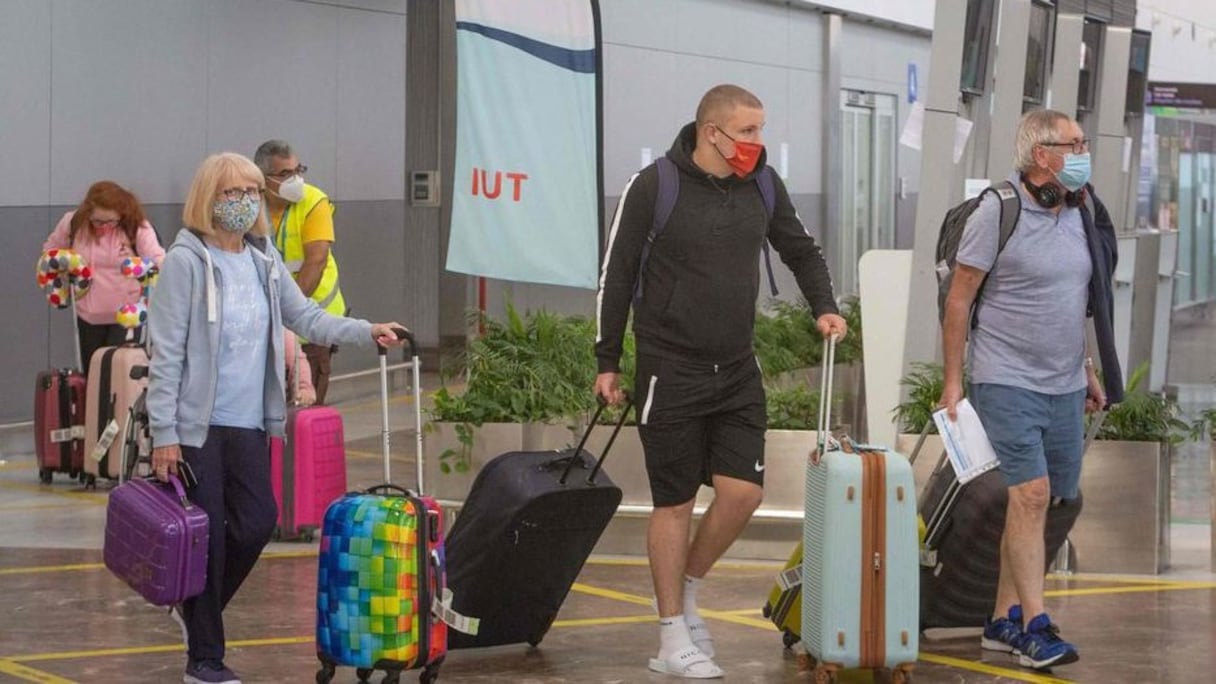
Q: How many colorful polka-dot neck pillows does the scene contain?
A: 2